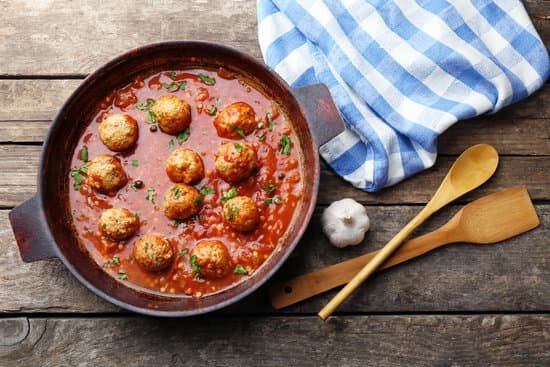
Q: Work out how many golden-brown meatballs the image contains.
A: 11